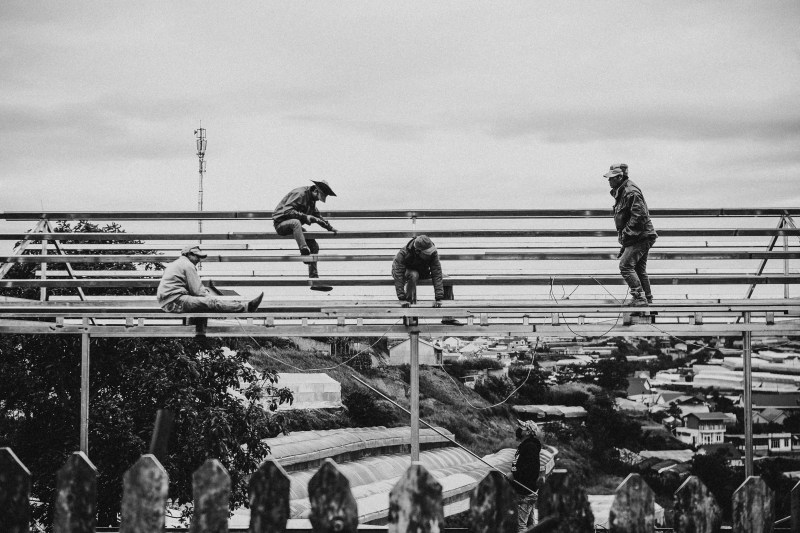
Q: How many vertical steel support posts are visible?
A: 3